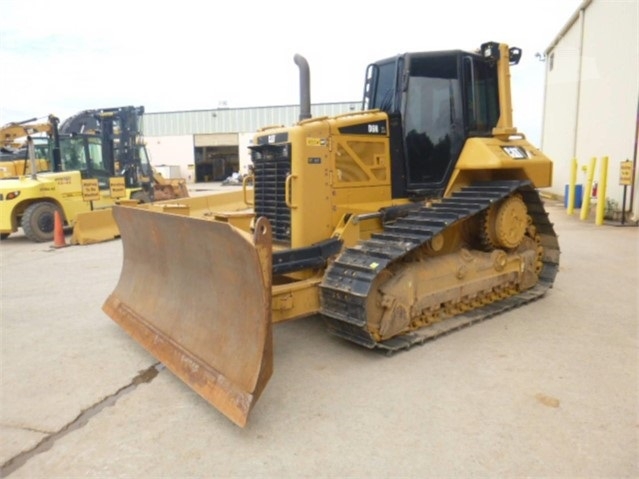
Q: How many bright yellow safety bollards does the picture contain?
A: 3